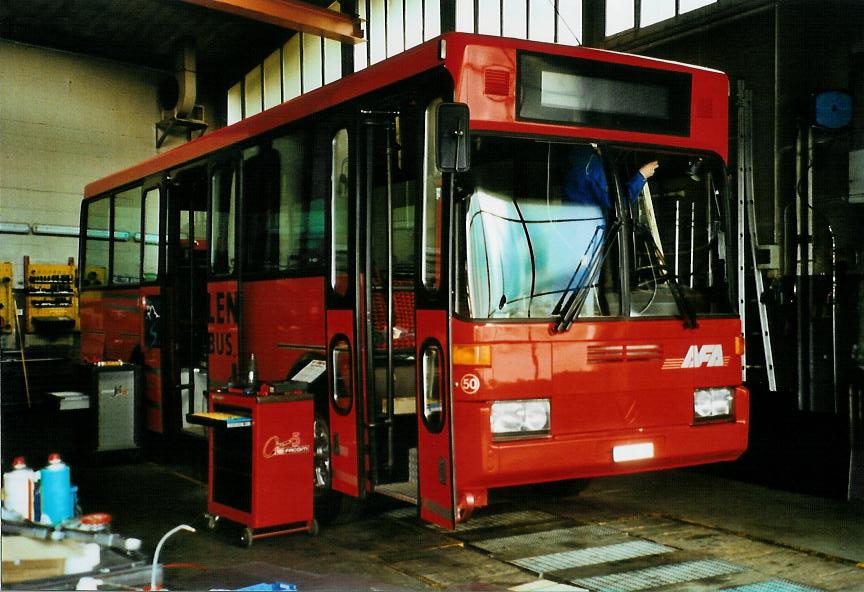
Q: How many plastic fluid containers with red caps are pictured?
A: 2